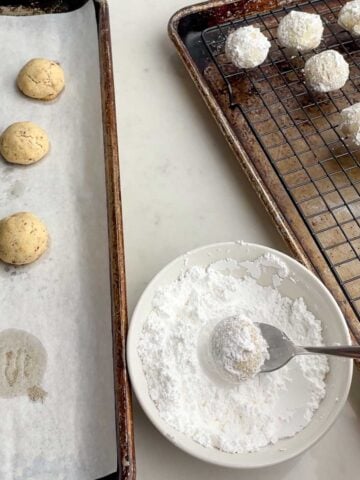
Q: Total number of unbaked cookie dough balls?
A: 3